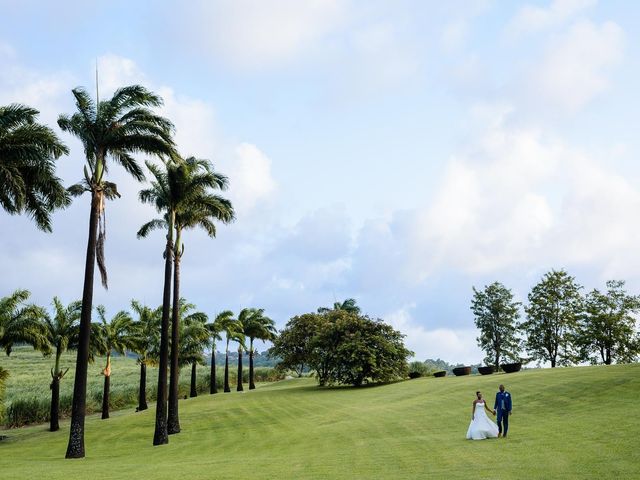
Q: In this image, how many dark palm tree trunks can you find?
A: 11